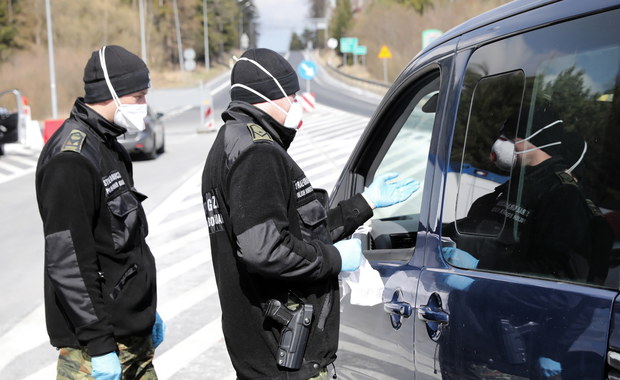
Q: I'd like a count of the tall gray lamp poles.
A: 4